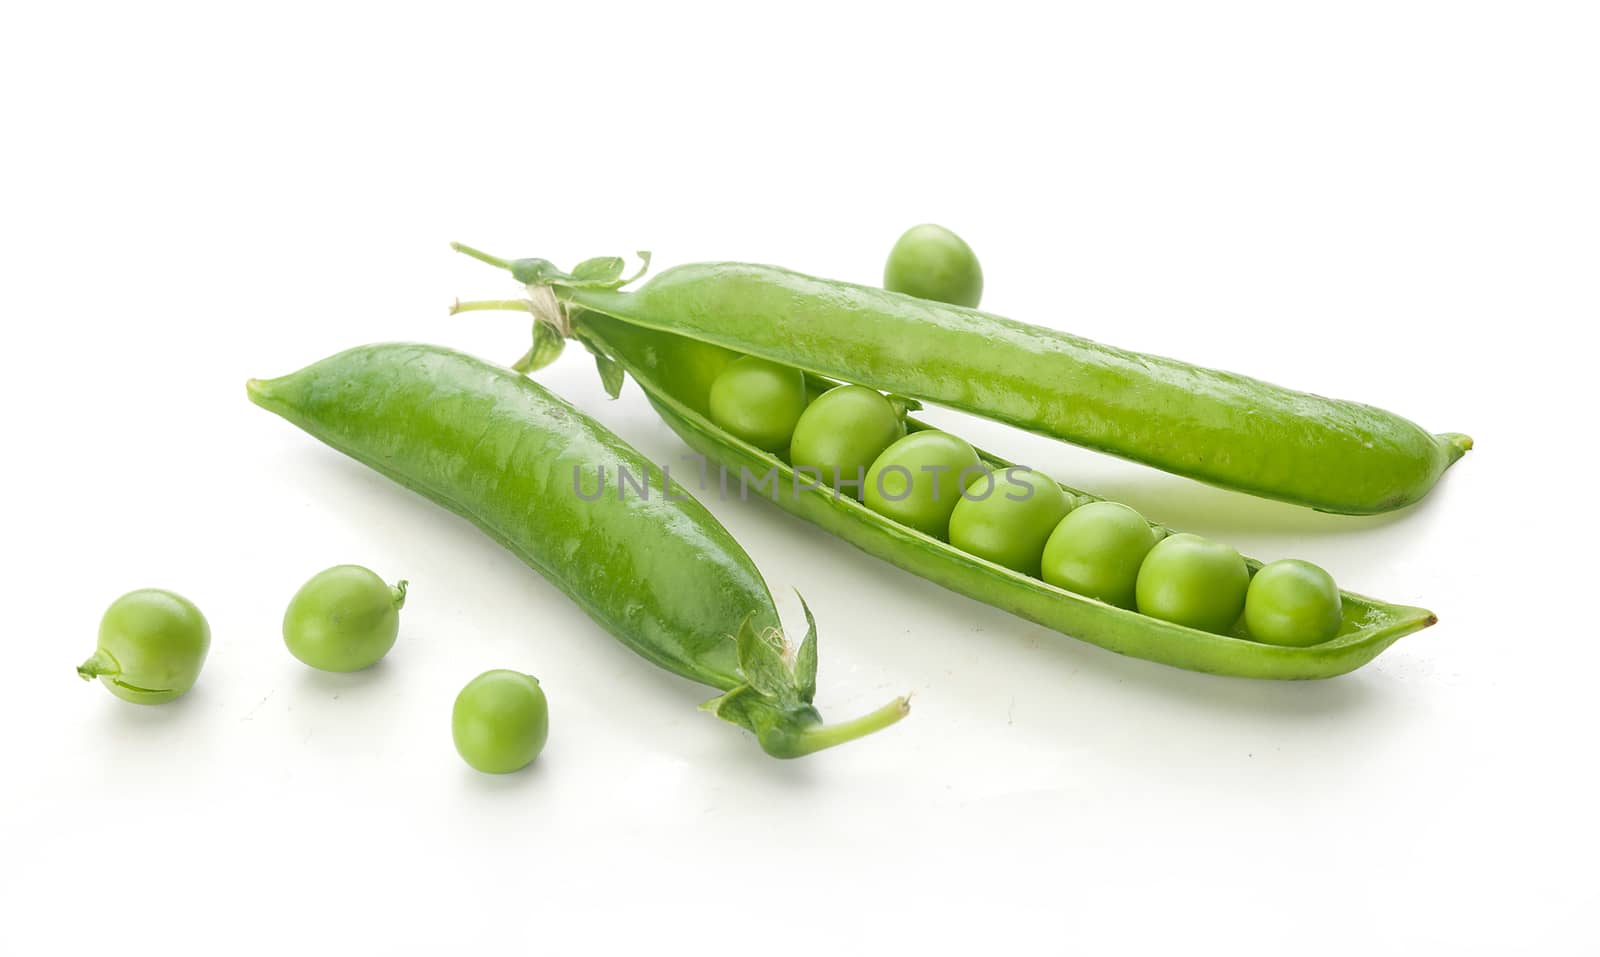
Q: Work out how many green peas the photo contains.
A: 11